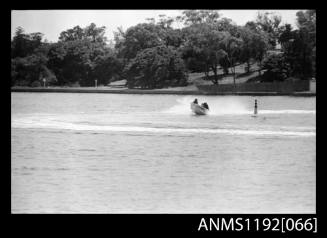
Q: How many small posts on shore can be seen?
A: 2